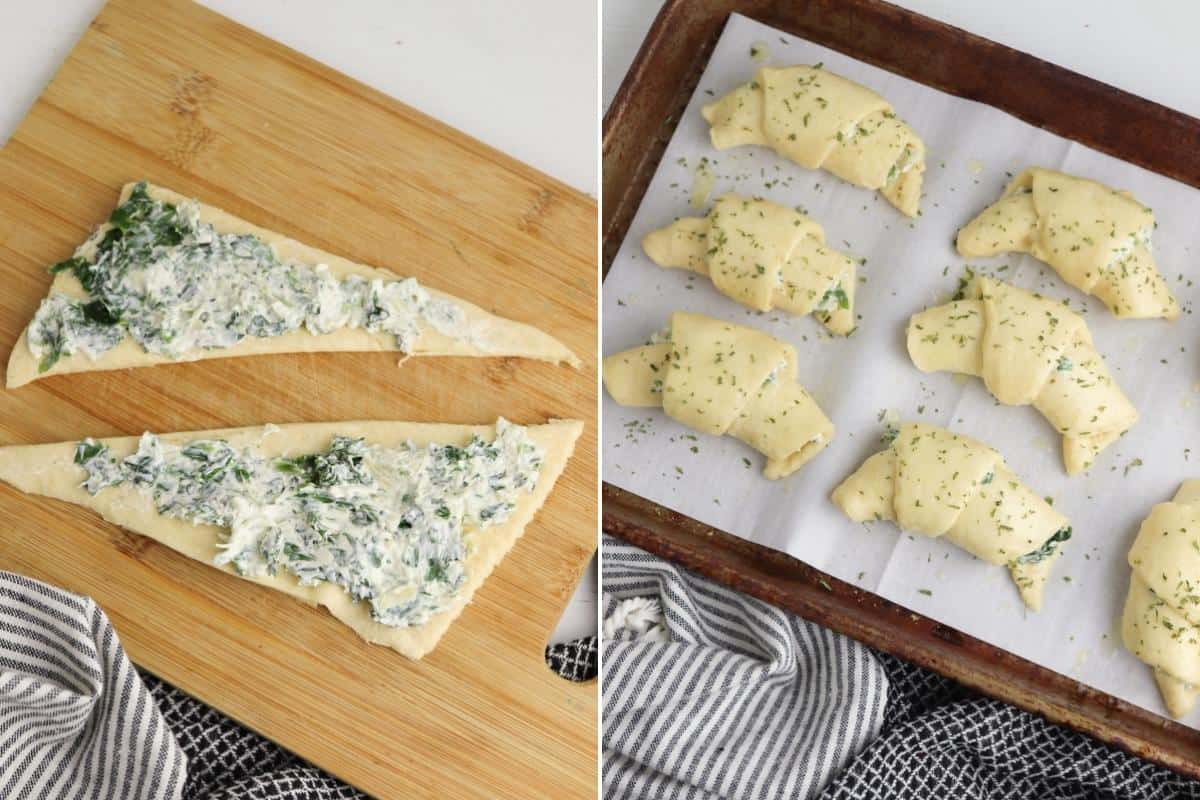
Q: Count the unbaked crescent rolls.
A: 7